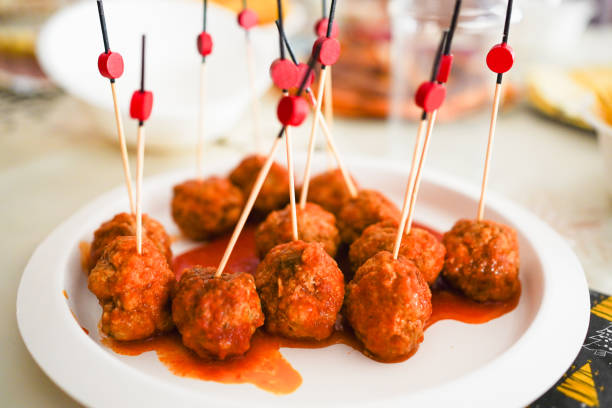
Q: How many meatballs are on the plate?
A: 12